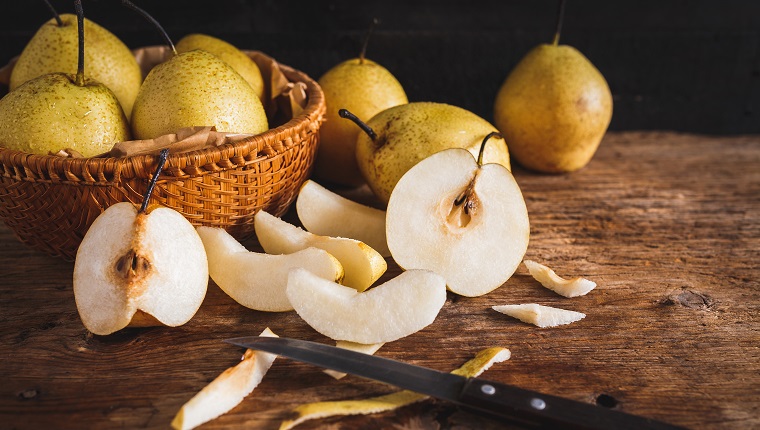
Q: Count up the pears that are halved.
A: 2